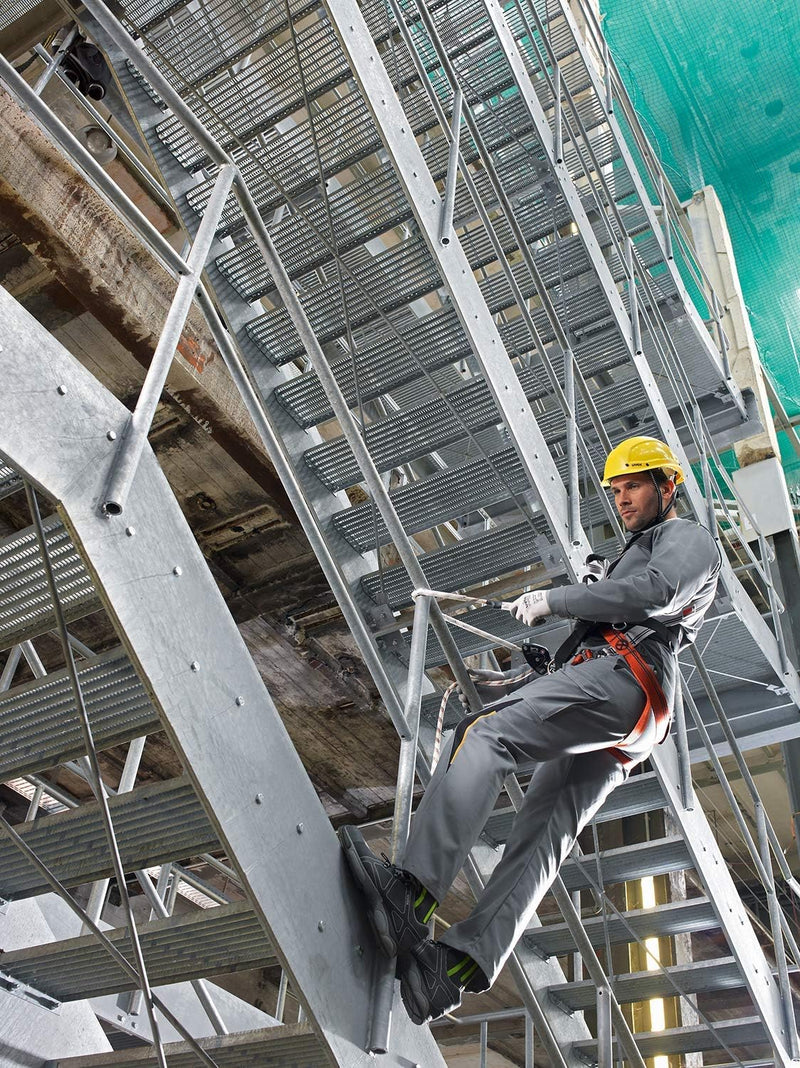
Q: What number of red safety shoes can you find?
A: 0